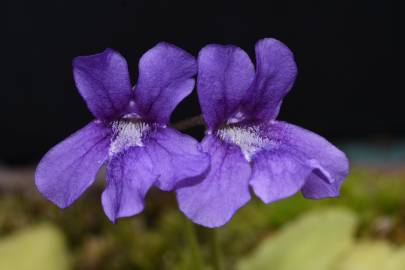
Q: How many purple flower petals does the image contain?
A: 10